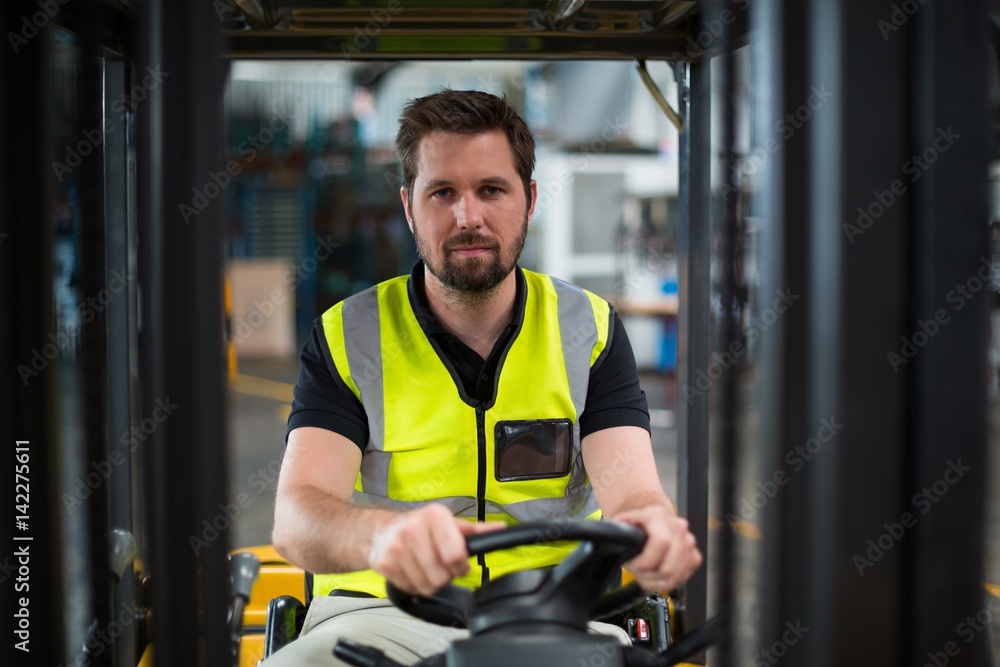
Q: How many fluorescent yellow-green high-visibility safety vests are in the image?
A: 1